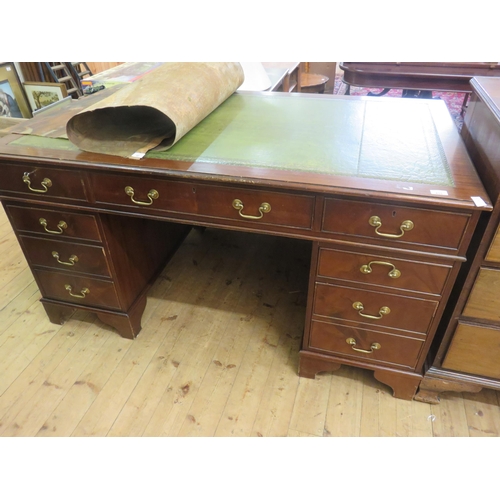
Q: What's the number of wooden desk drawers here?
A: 9